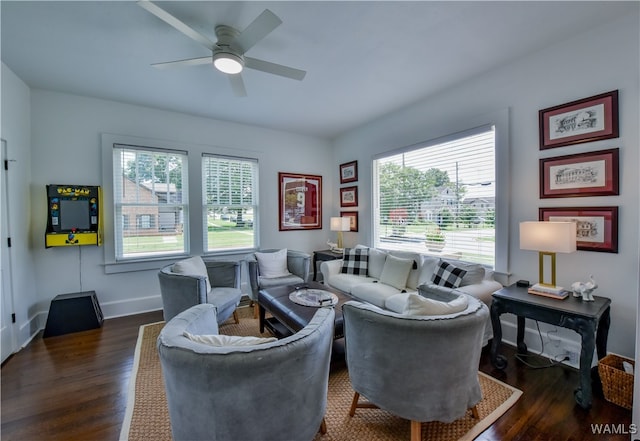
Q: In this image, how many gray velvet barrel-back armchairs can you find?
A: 4